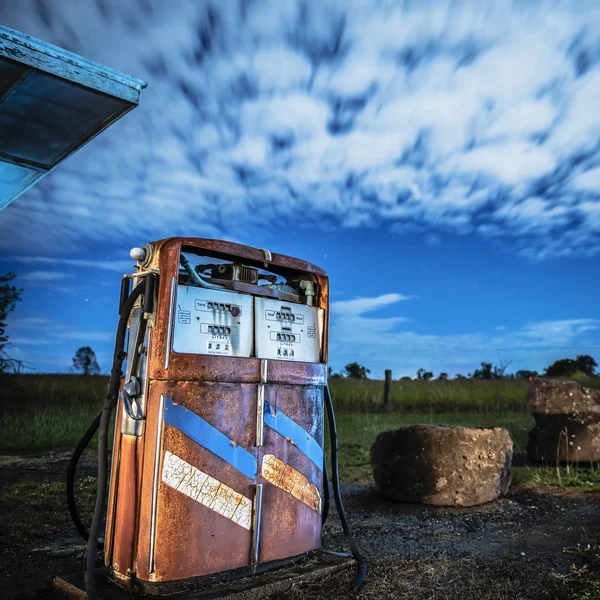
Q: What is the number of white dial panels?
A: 2